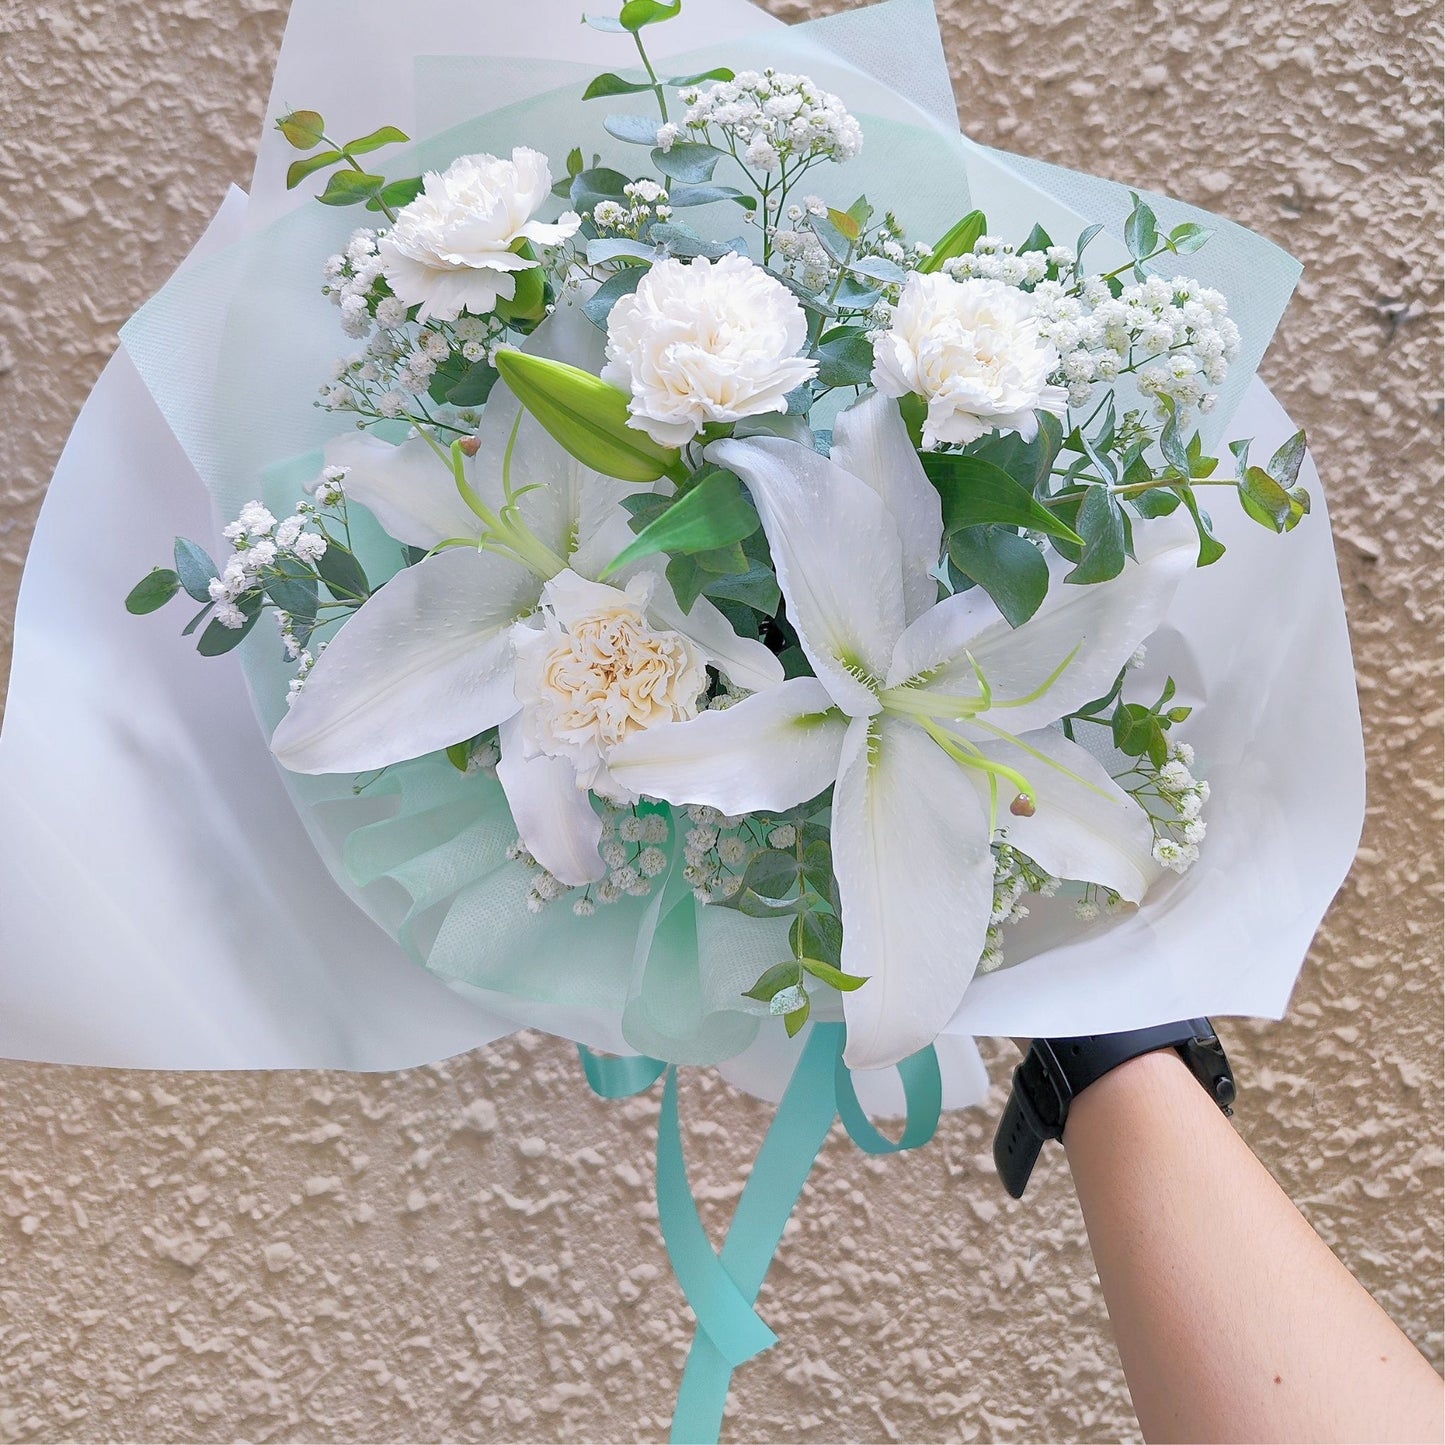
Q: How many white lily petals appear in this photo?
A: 12